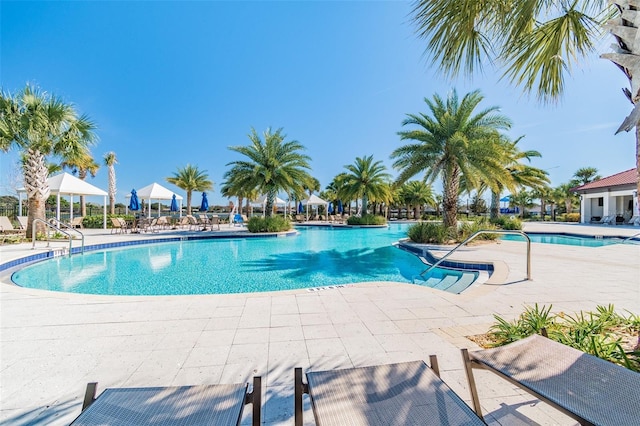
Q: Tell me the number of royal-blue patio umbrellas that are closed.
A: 6